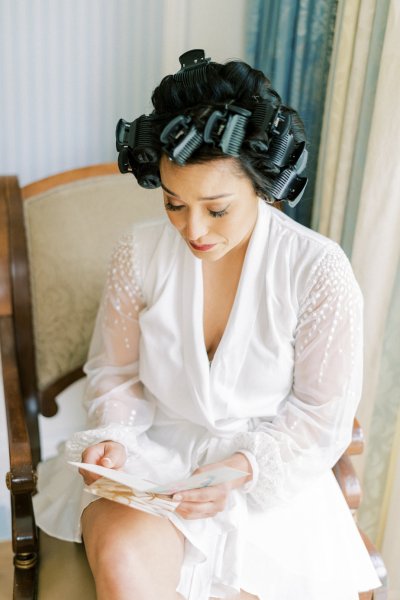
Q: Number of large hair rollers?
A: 8